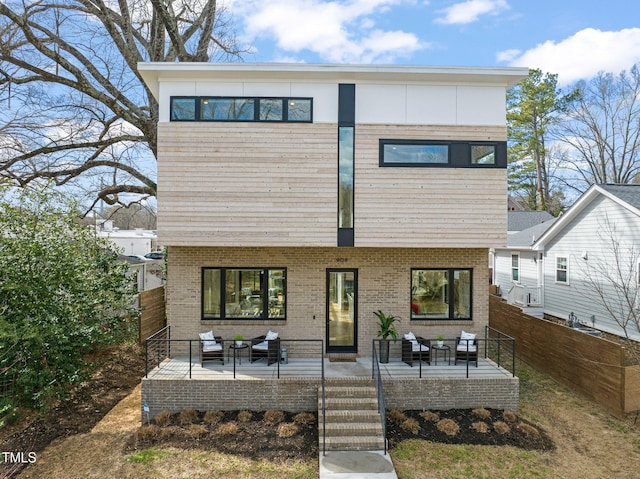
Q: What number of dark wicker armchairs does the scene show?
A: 4